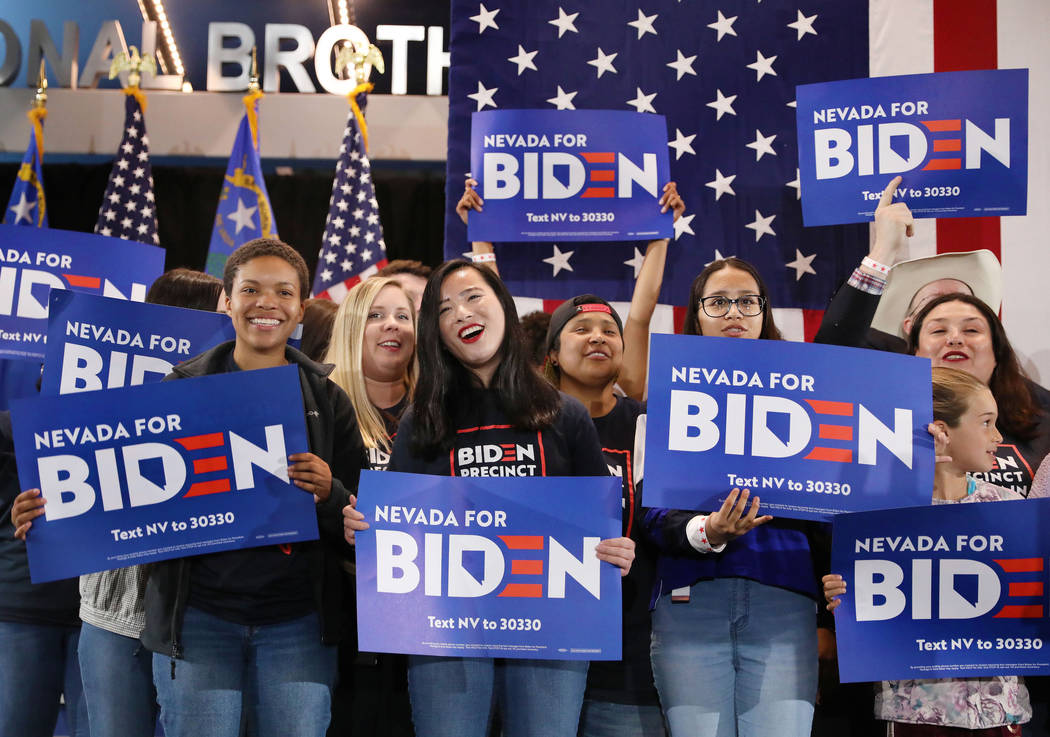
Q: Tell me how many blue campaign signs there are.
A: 8